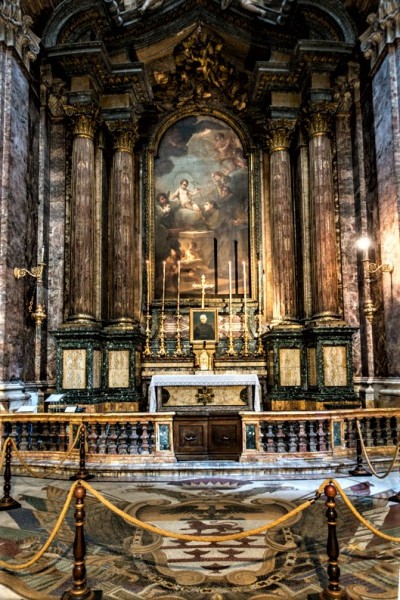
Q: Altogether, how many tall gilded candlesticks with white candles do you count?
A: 6